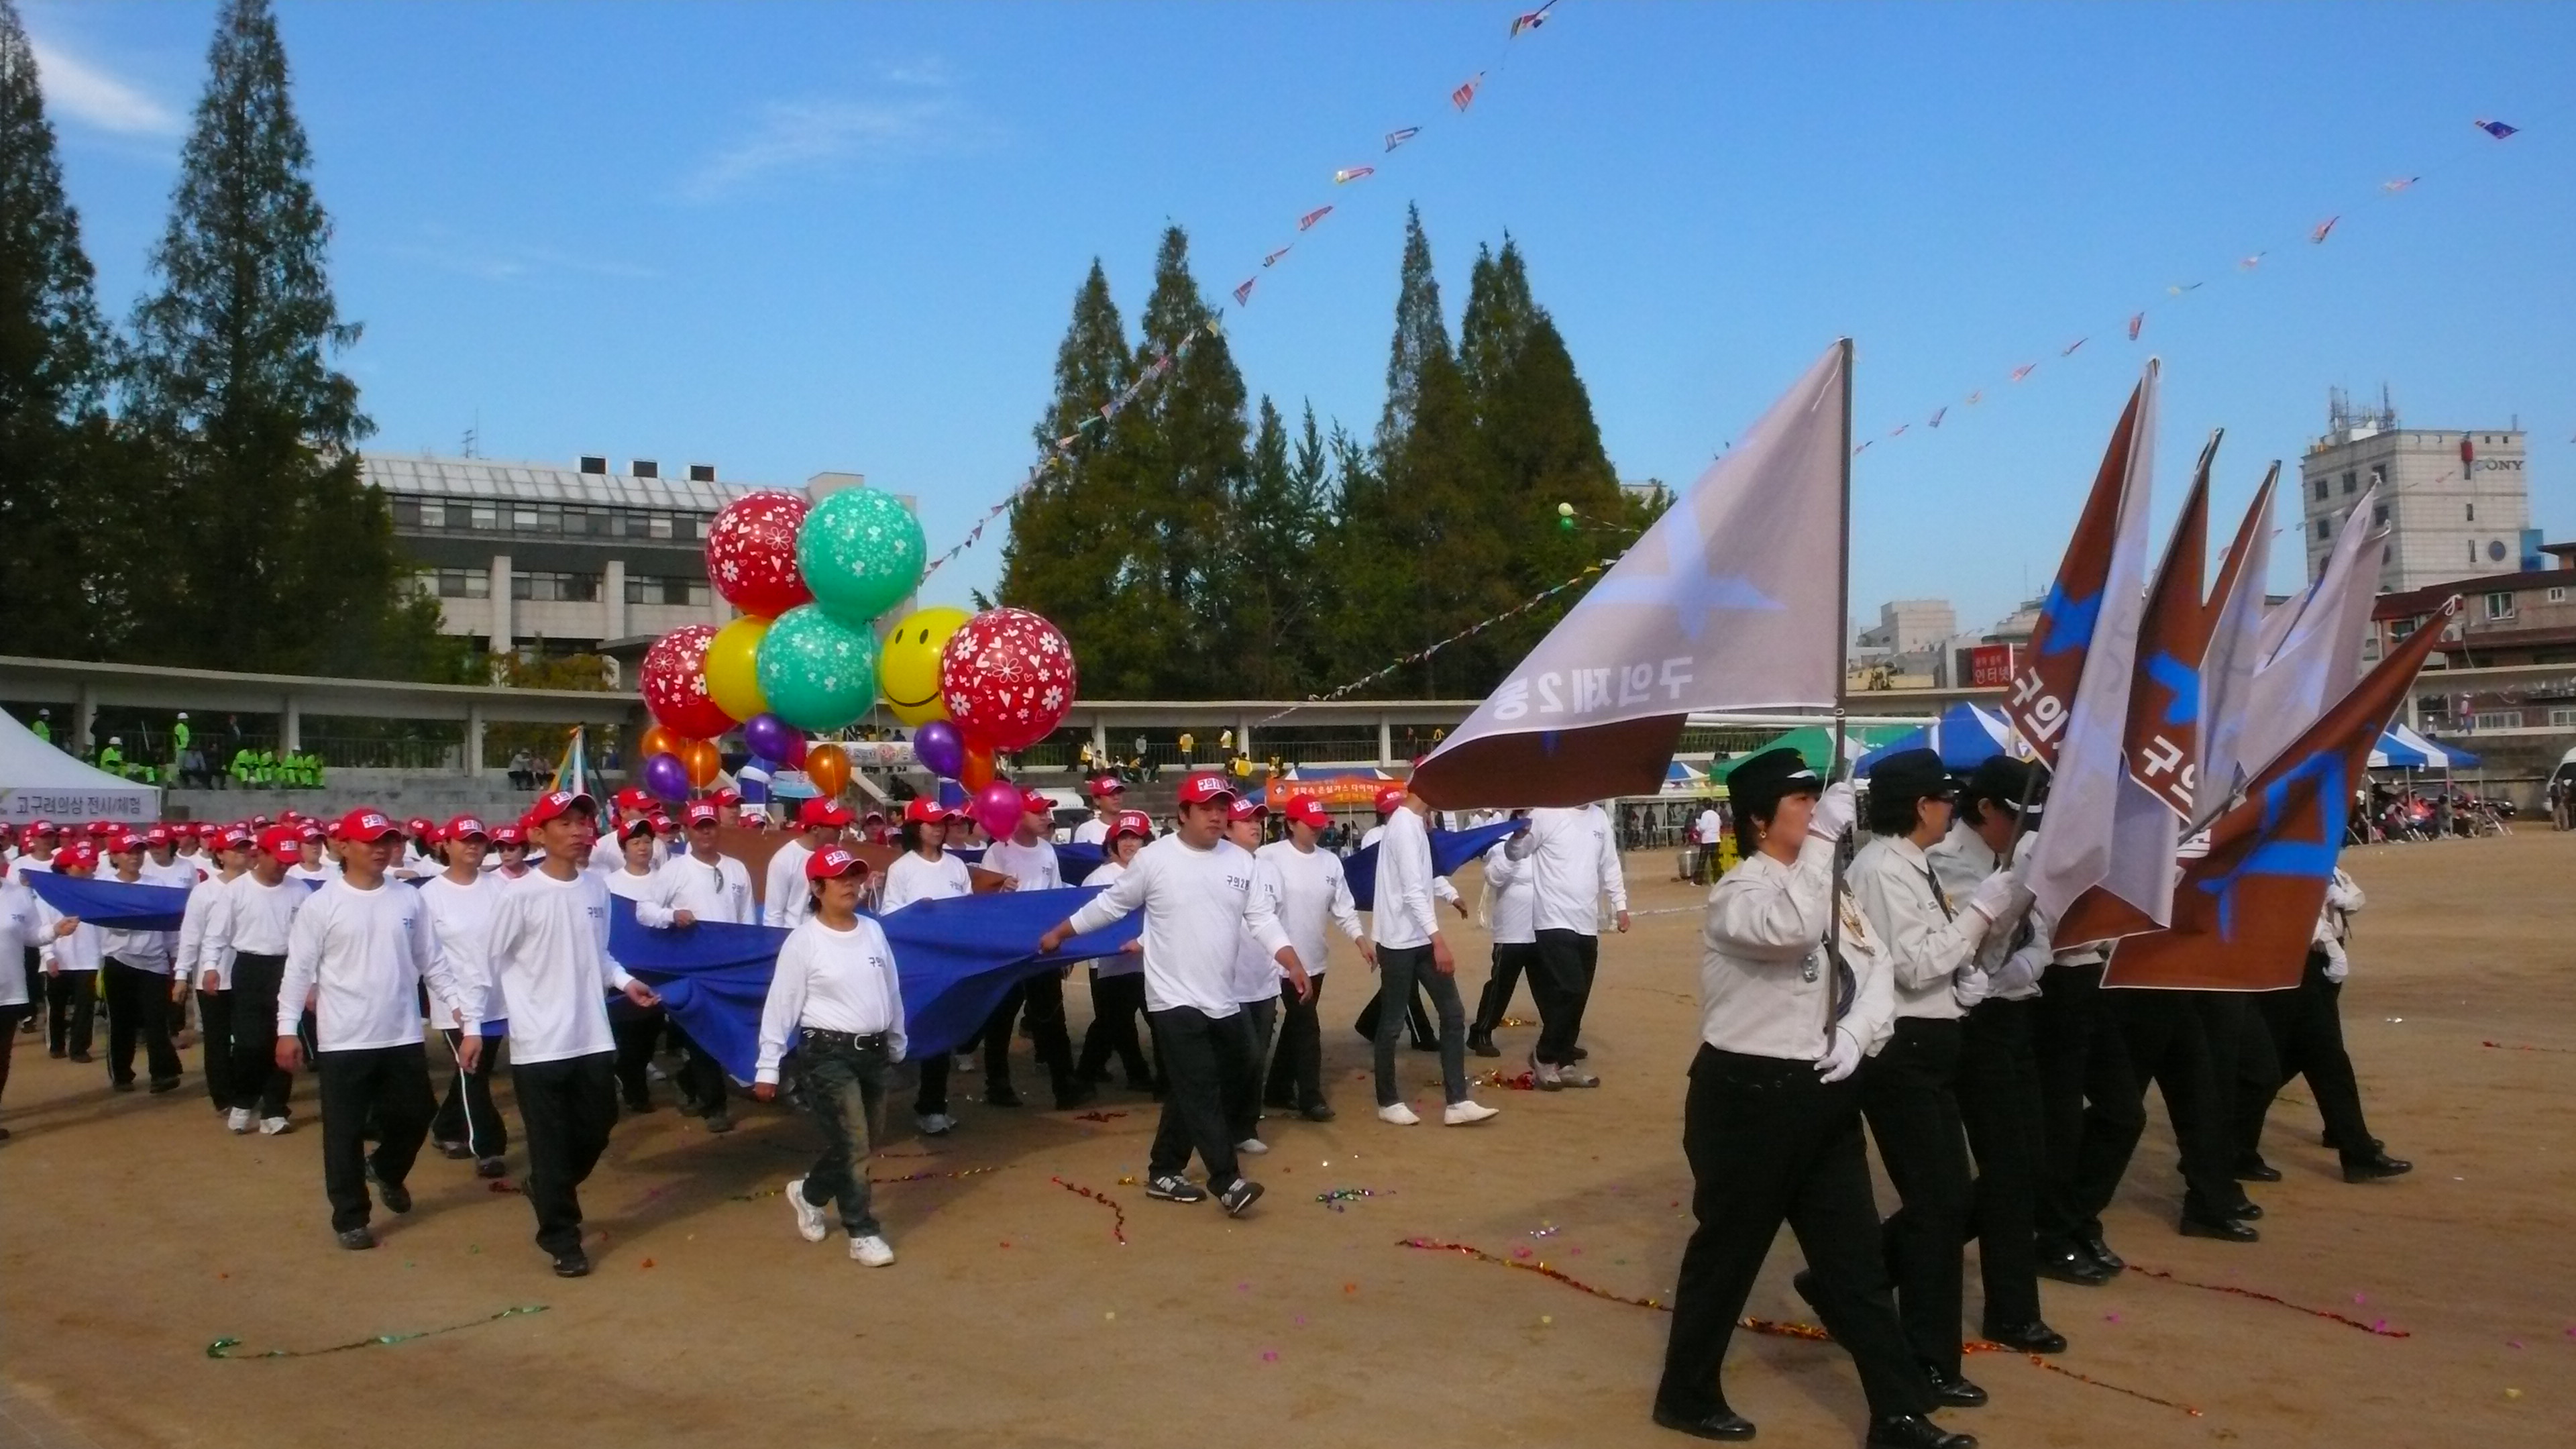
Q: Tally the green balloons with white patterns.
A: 2